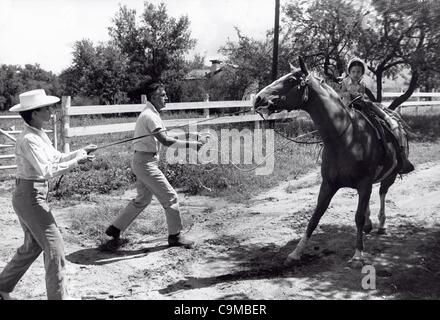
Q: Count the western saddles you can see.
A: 1